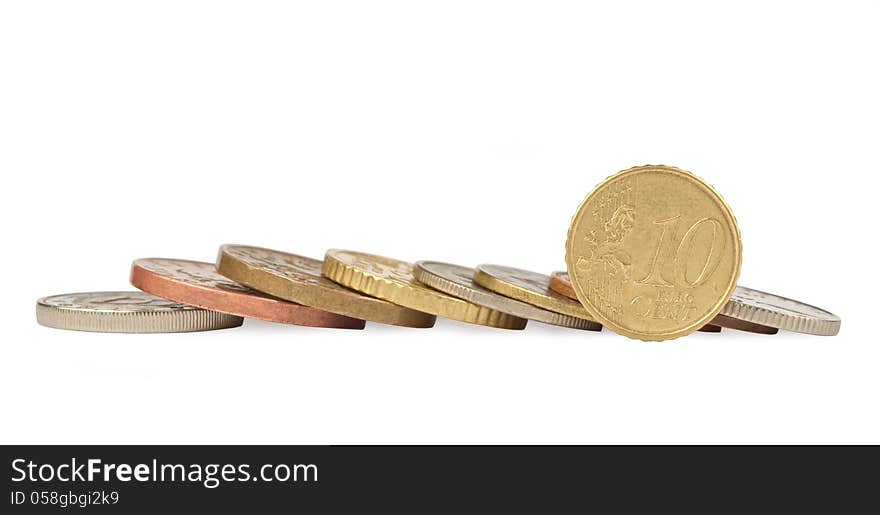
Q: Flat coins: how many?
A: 9